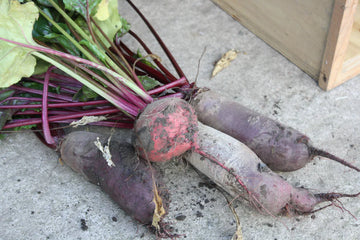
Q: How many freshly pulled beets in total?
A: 4